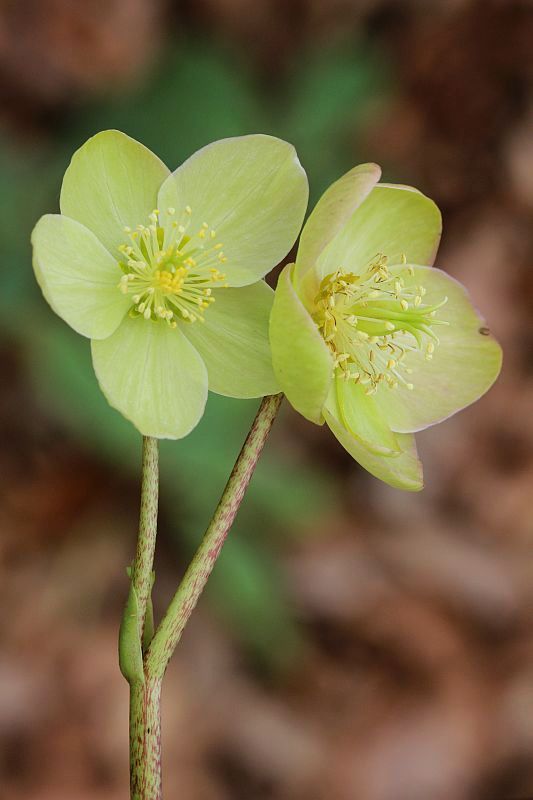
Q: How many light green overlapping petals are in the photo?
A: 11